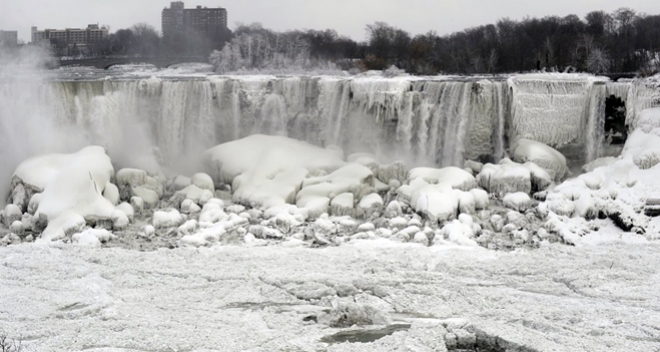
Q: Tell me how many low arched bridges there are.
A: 1